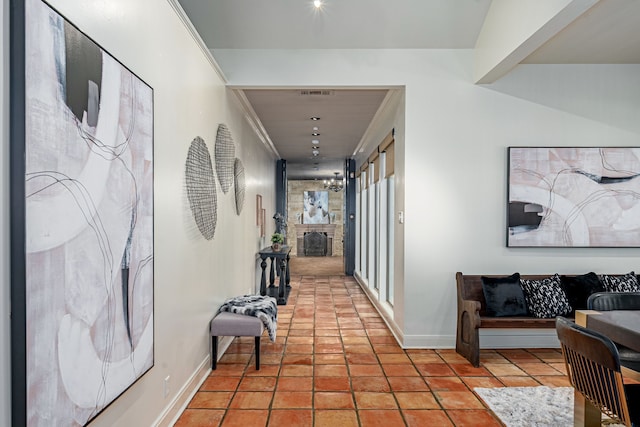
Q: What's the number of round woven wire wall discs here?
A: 3